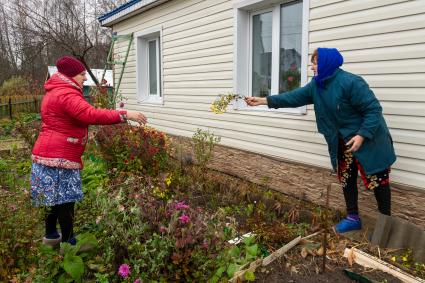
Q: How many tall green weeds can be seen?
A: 1